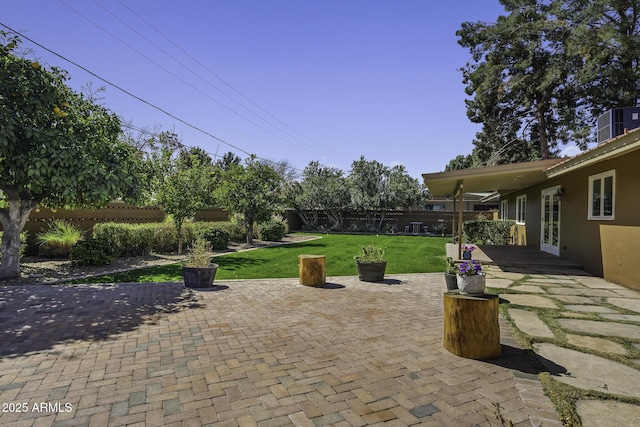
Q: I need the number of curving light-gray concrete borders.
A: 1